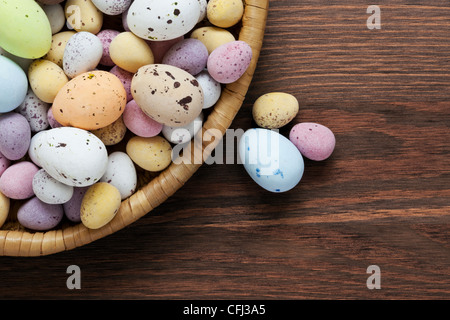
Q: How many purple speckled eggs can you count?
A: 4